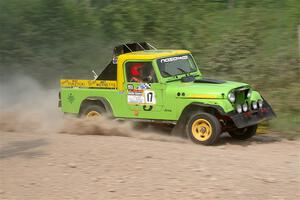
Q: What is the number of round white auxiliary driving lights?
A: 4